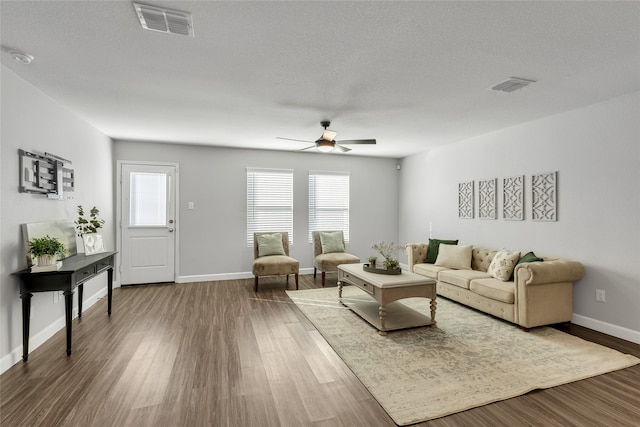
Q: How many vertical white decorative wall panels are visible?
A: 4